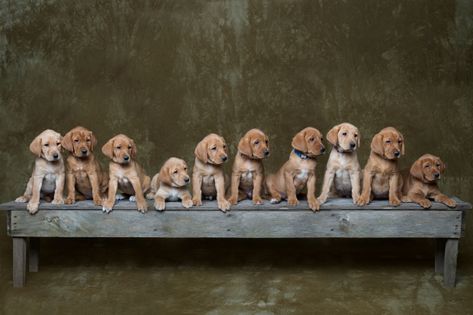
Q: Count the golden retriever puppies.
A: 10